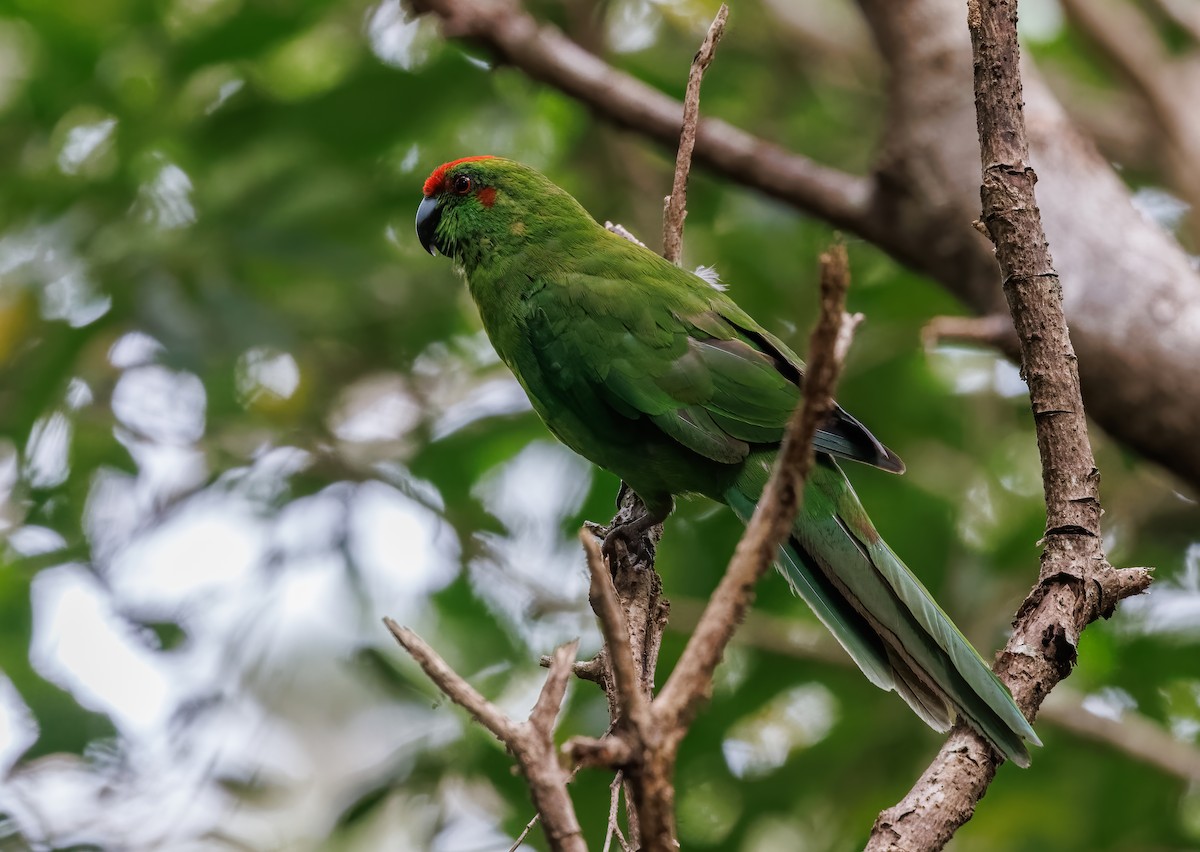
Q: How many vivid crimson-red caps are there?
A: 1